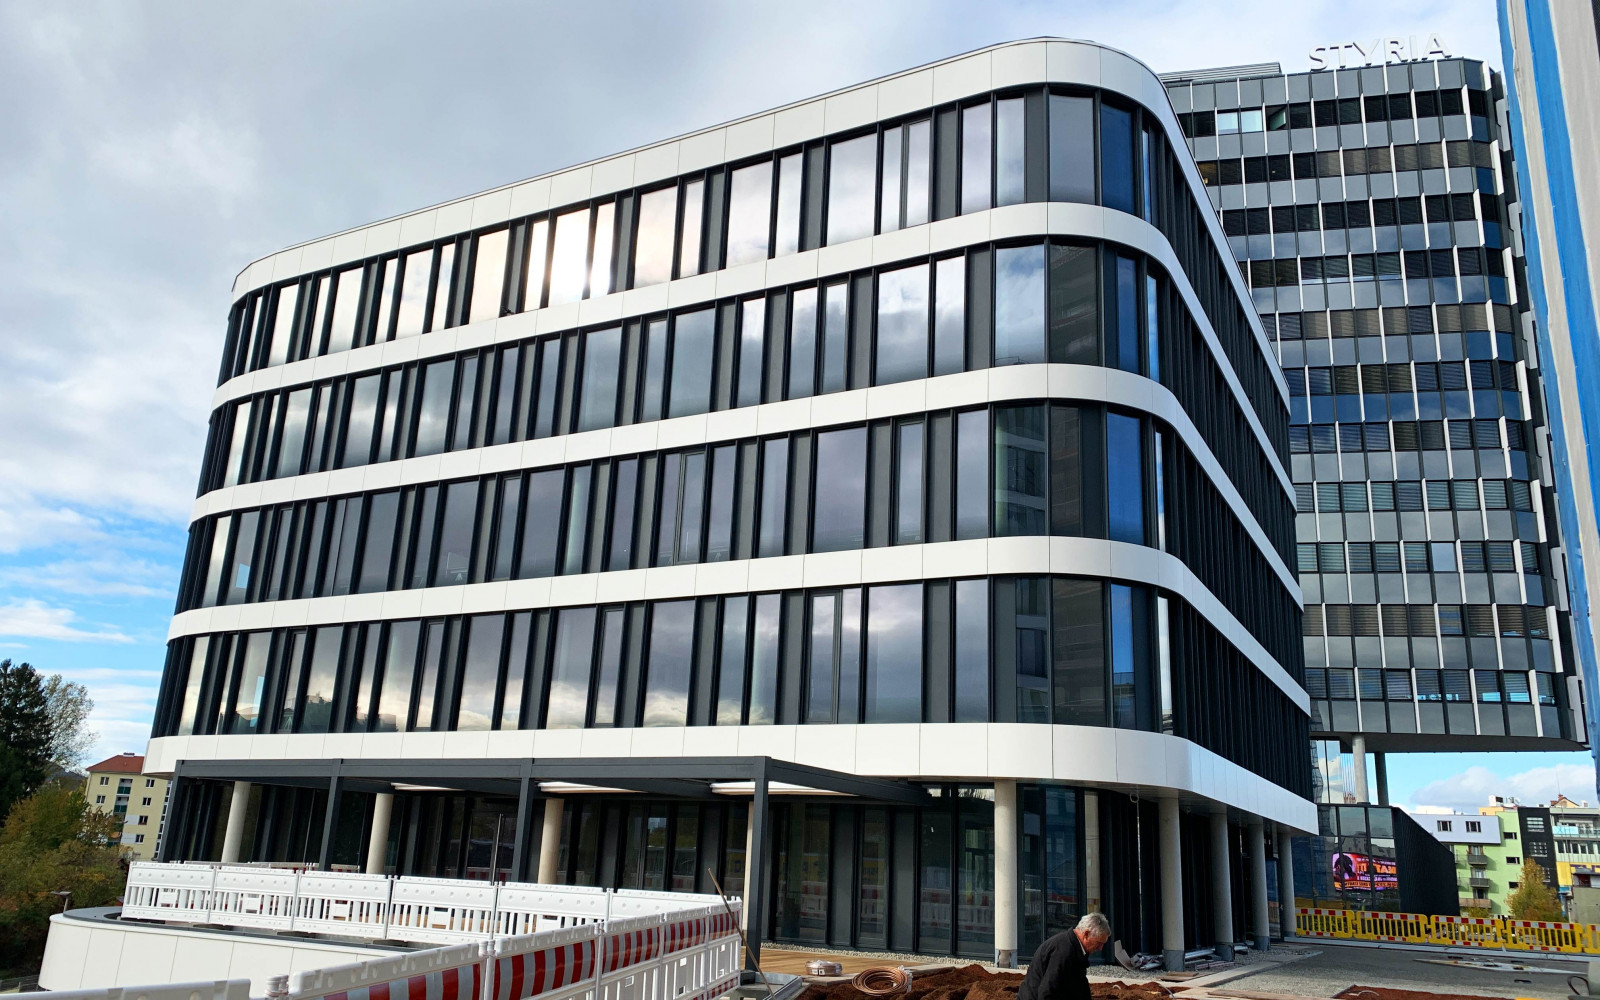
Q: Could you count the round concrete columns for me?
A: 11